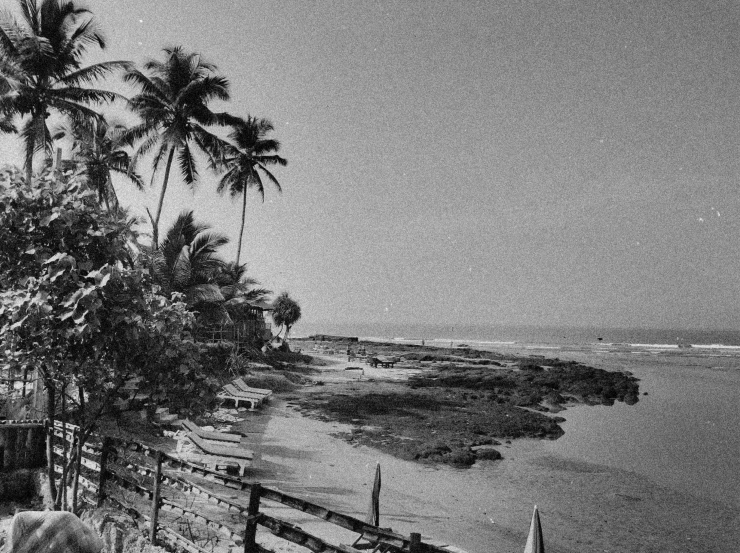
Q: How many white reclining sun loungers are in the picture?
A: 4